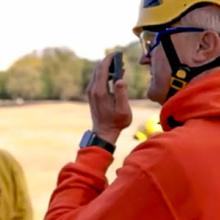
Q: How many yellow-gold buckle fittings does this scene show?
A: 2